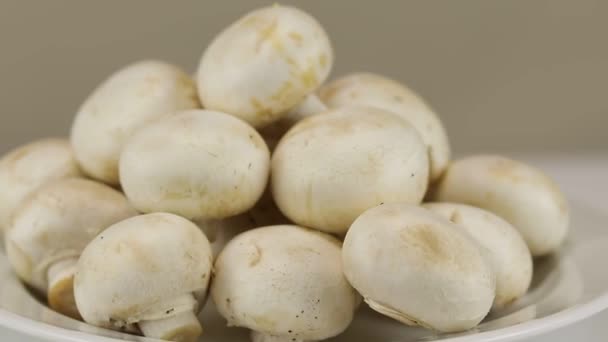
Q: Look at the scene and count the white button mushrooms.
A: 12